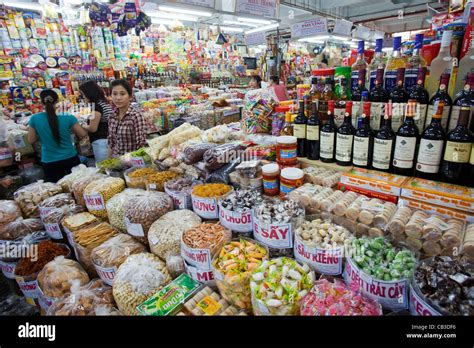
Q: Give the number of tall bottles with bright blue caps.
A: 4